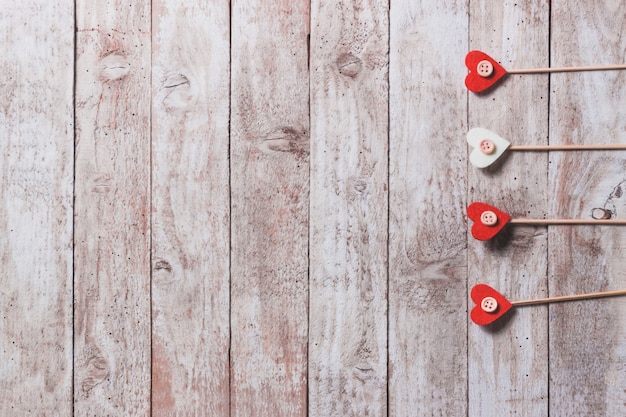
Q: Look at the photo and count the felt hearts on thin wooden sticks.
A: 4